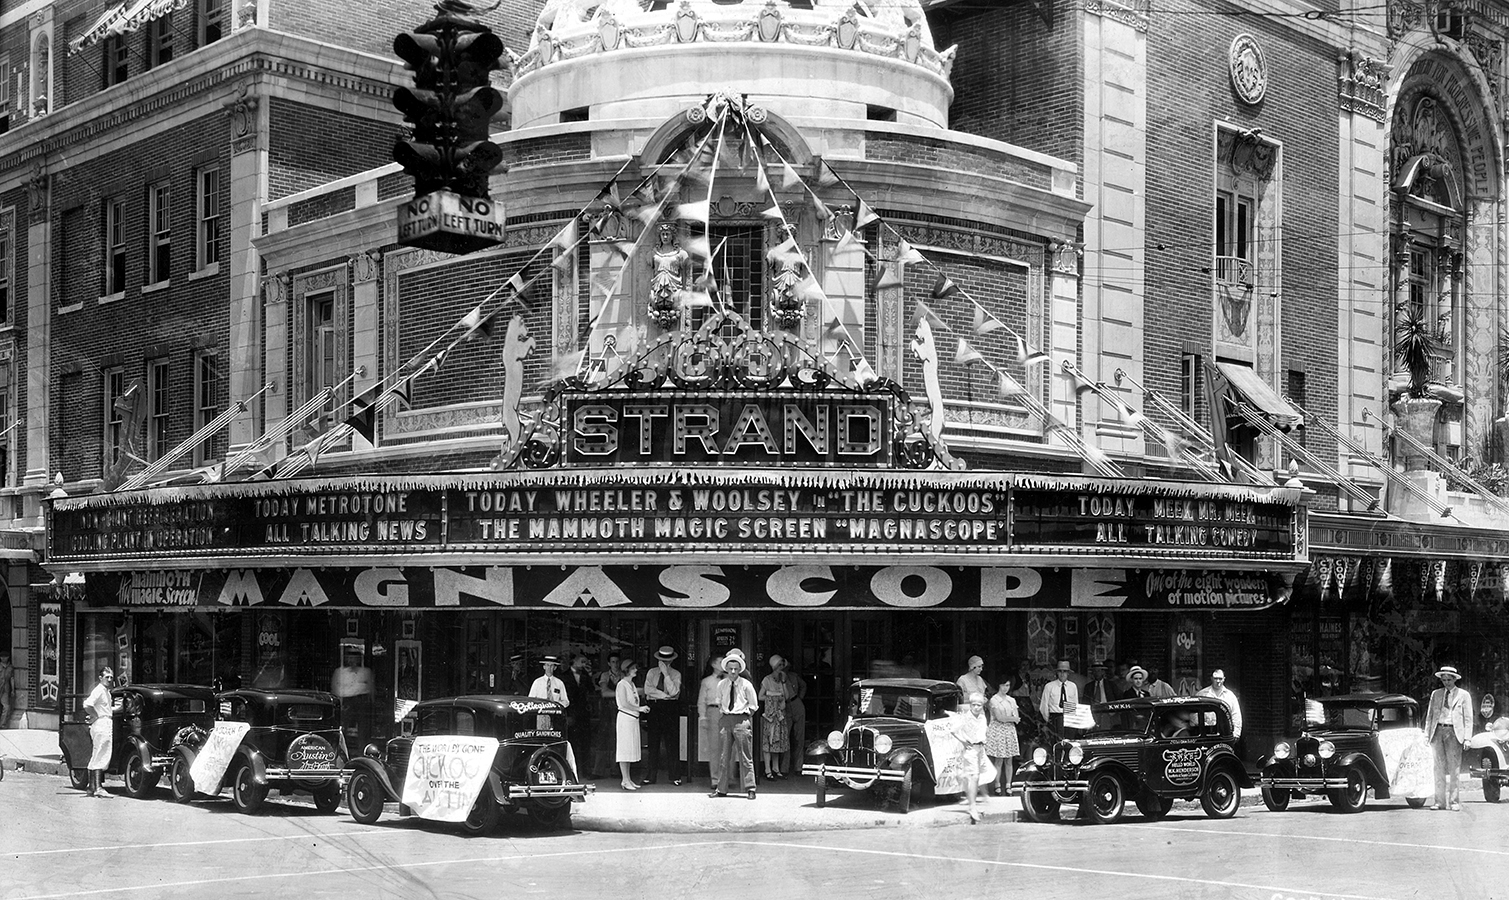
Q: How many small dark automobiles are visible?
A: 6